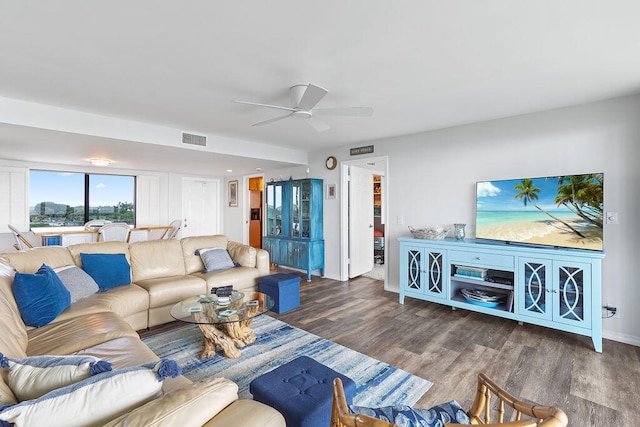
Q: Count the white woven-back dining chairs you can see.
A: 4